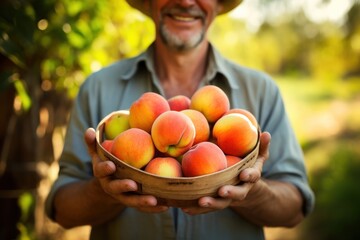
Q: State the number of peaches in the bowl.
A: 13